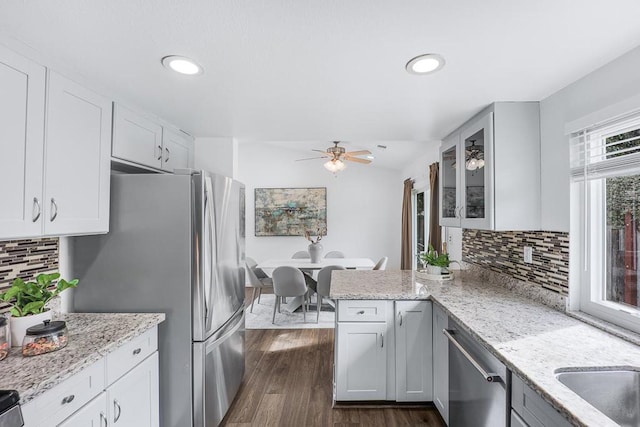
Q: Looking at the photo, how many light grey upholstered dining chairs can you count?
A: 6